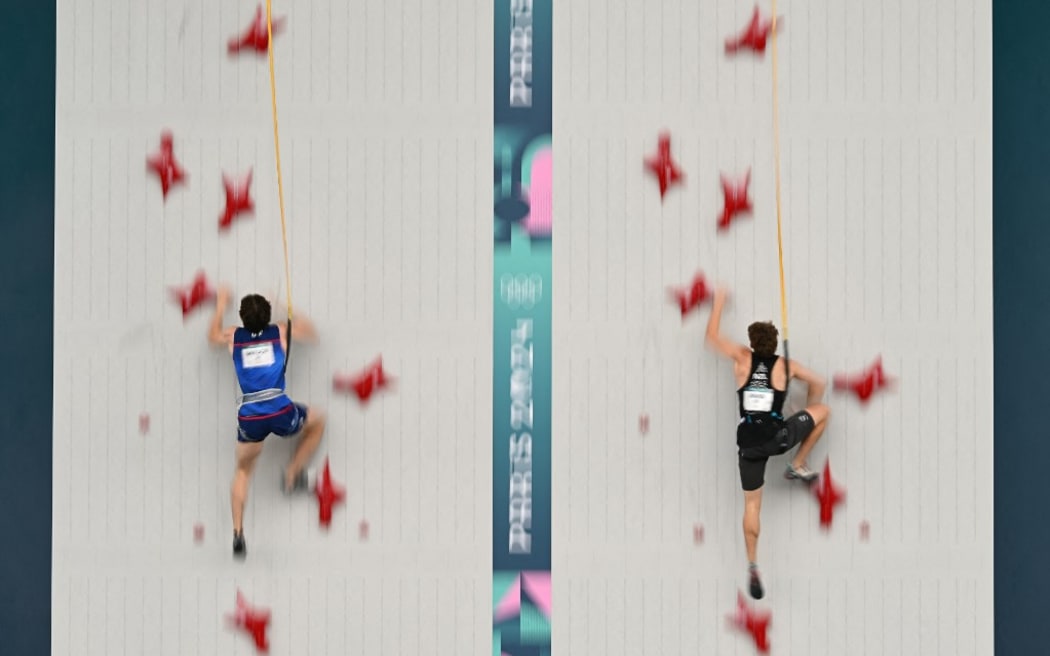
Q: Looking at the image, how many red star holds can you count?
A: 14